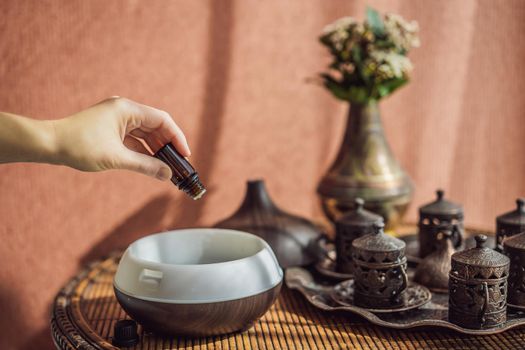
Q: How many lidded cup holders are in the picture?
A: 6